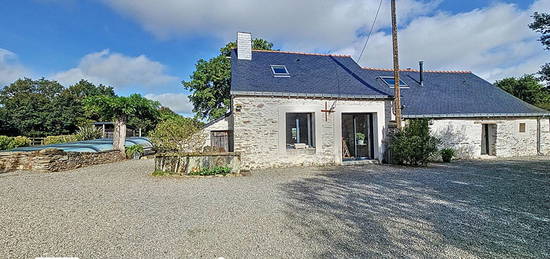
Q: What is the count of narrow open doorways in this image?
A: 1